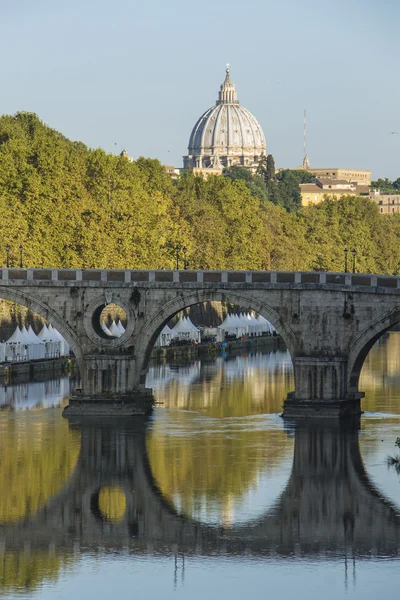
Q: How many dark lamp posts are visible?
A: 6